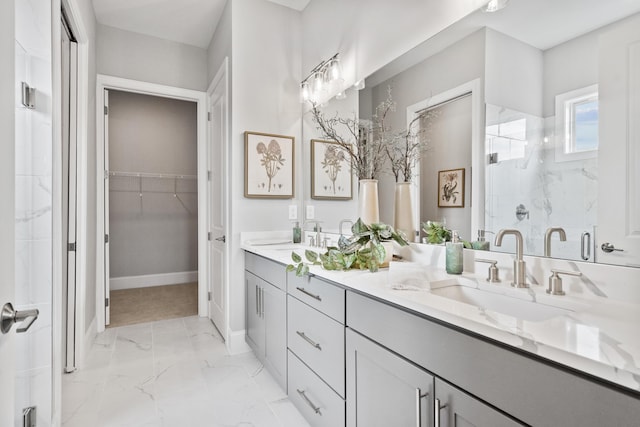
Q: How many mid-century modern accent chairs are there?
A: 0